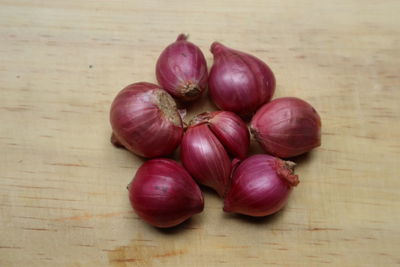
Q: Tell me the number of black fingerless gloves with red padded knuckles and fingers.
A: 0